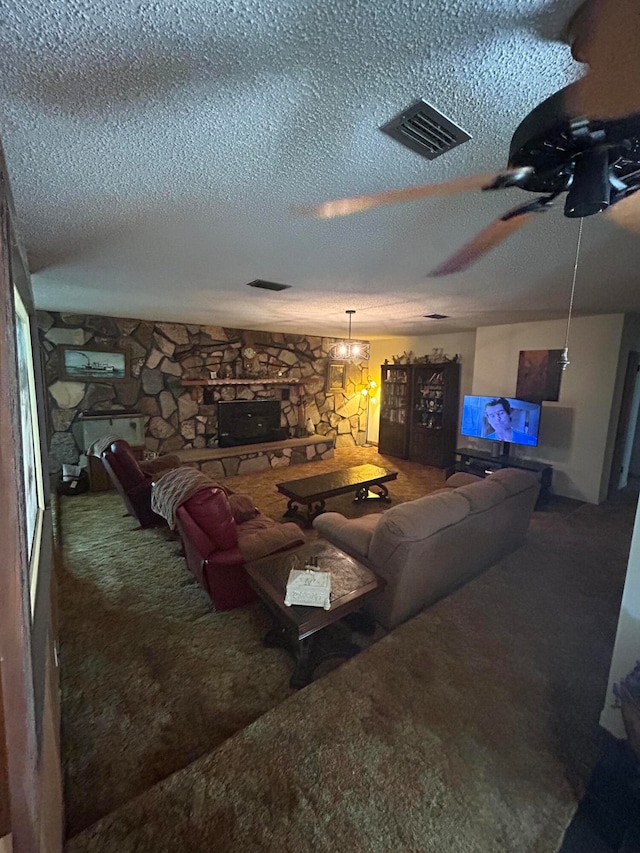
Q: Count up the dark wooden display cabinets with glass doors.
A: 2